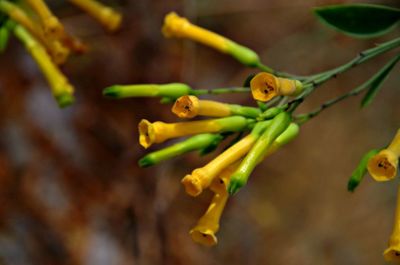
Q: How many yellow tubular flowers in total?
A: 13